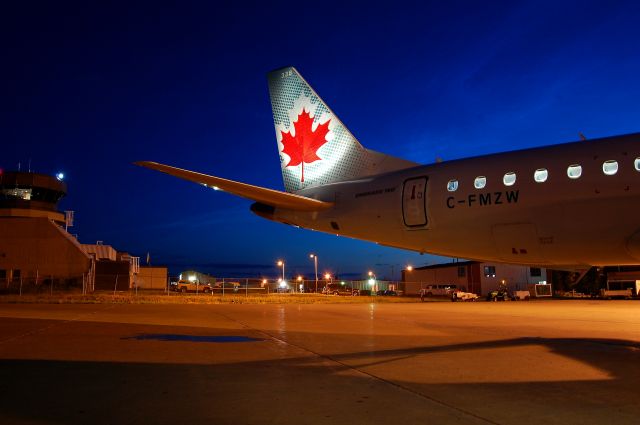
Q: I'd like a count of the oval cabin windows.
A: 7